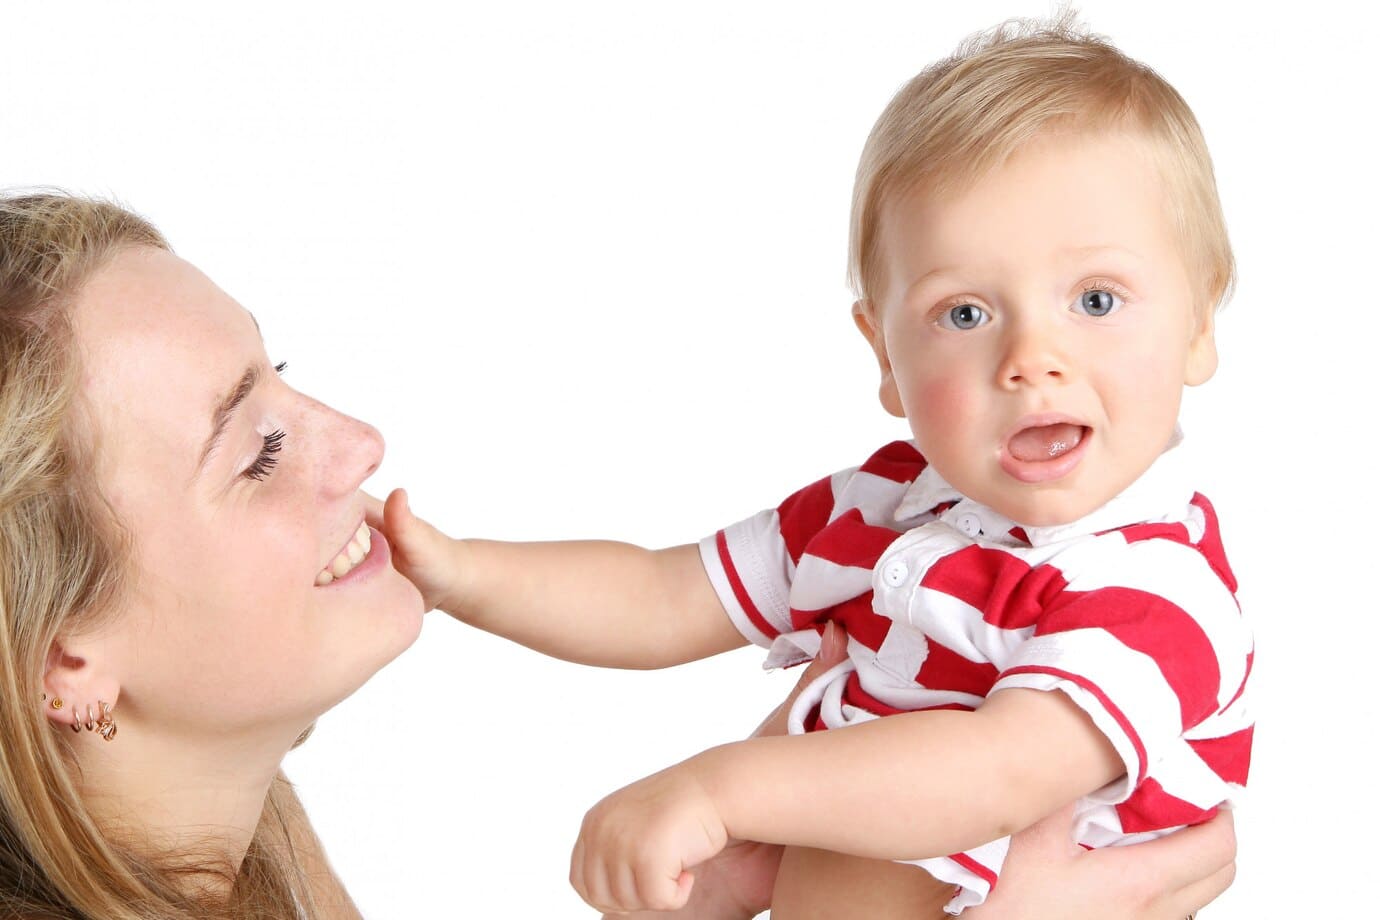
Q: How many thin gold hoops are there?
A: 2